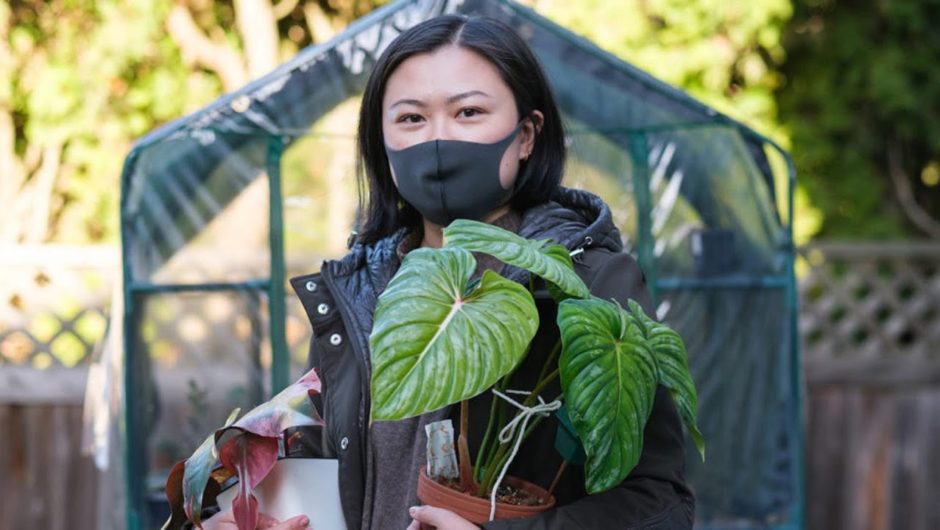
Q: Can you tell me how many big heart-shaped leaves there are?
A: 4